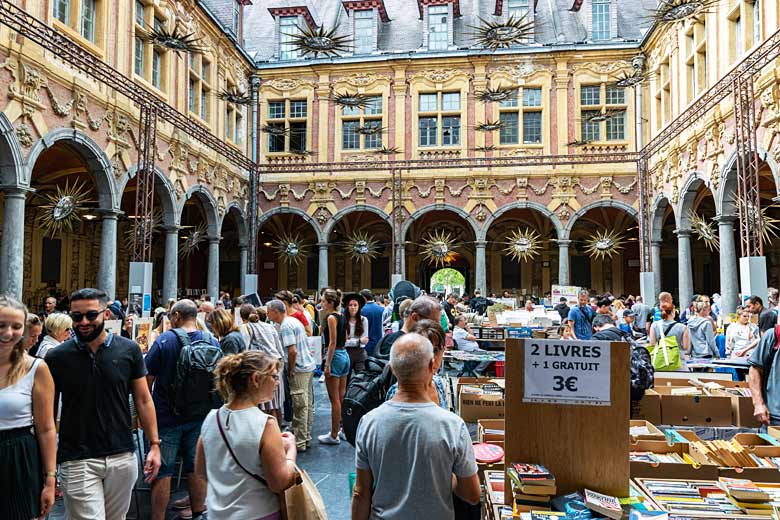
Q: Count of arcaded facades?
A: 3